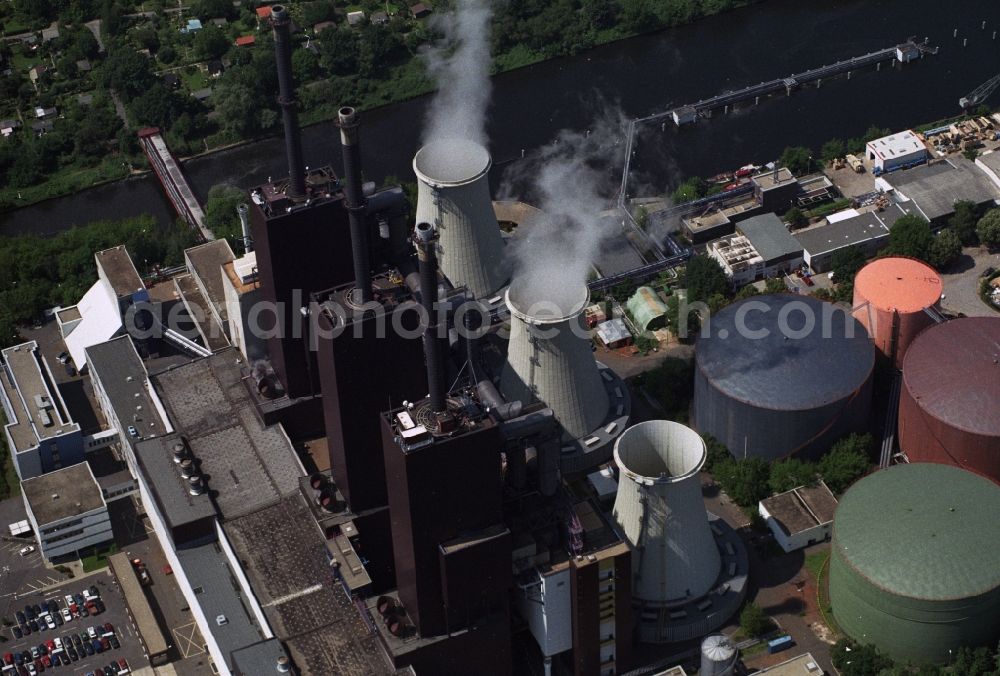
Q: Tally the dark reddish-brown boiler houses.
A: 3